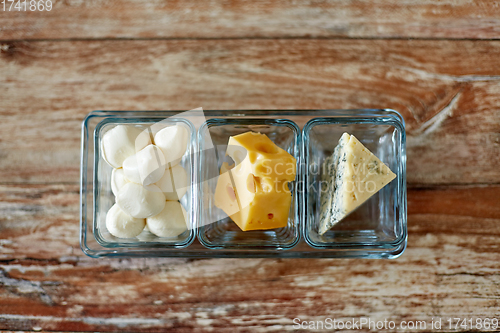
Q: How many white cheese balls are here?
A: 8